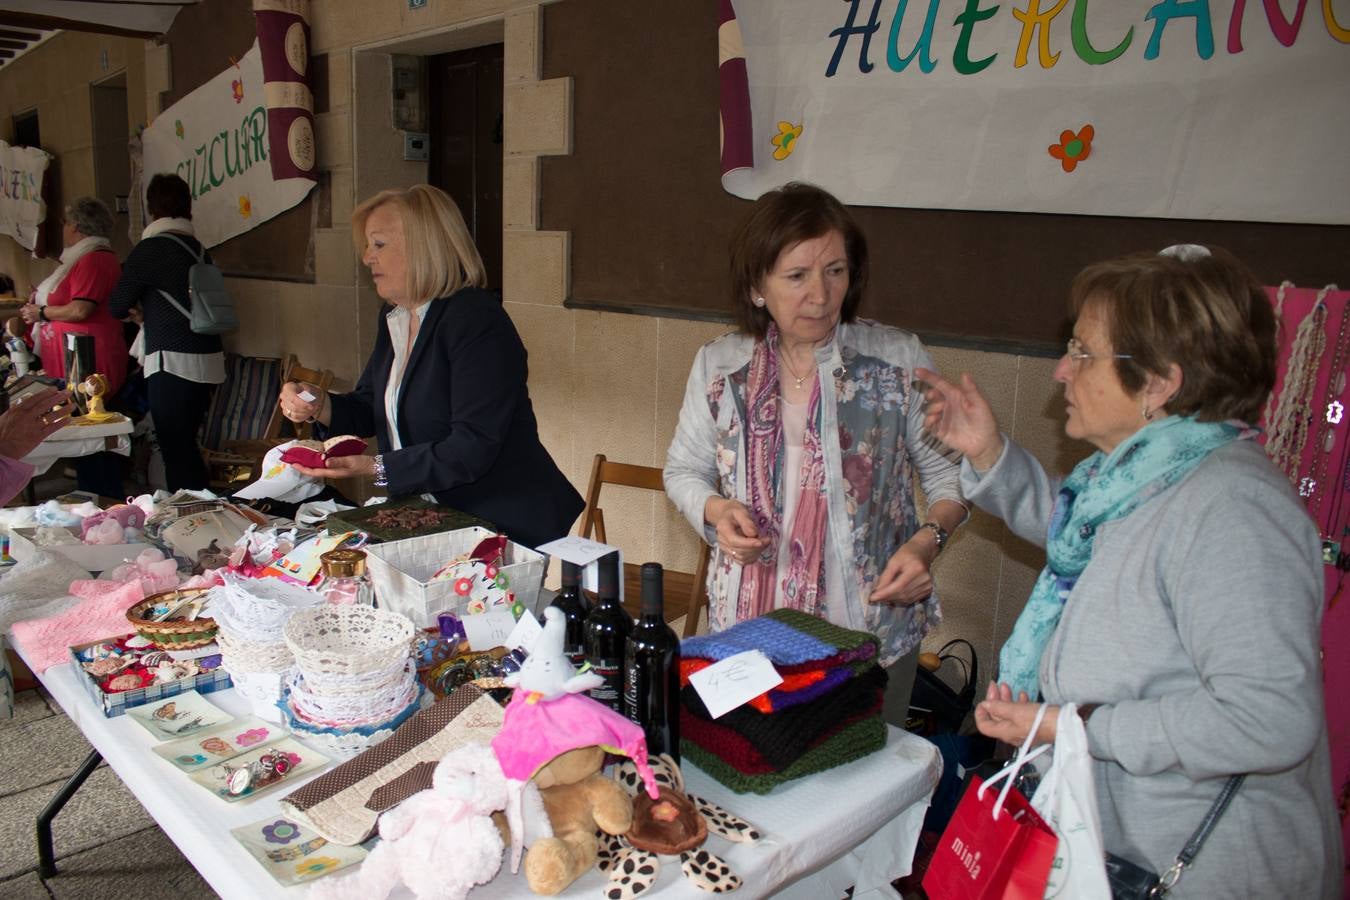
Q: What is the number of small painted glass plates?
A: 4